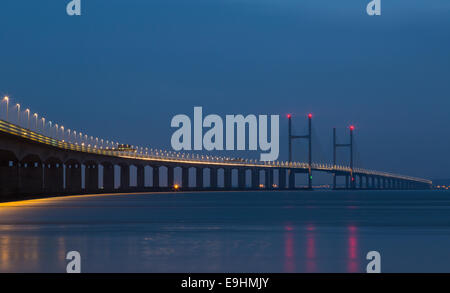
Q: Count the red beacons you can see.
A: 3